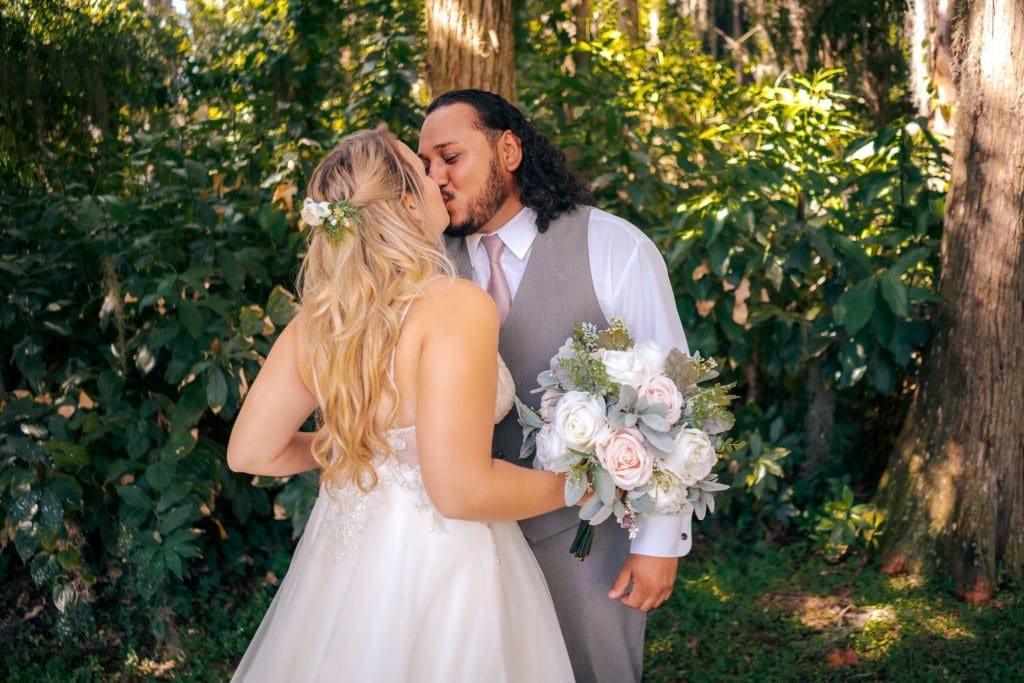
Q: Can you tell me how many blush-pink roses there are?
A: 2